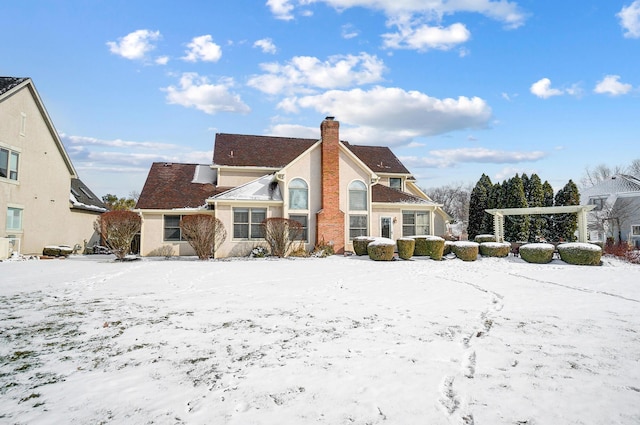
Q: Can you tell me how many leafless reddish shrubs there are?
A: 3